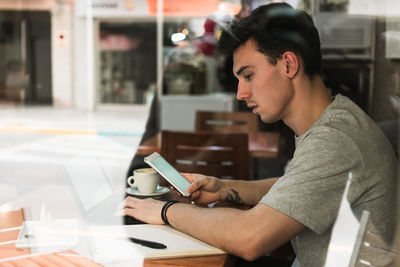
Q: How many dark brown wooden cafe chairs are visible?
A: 2